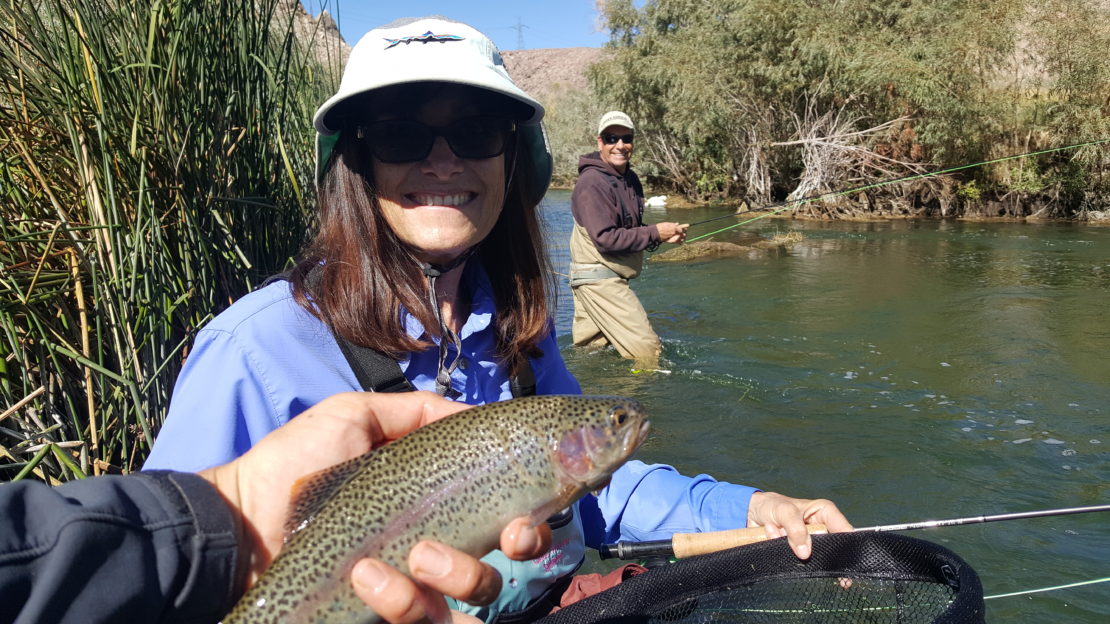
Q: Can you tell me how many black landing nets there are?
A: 1